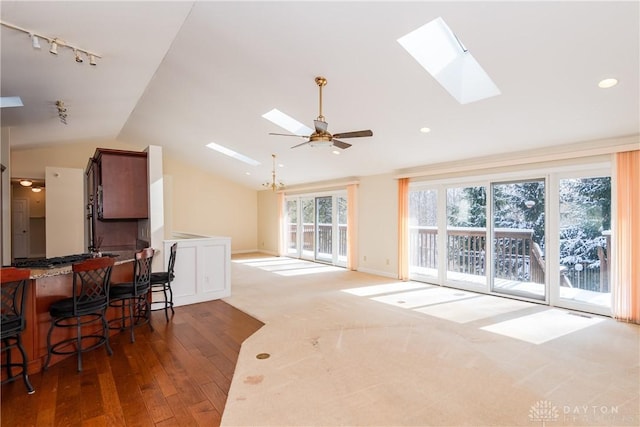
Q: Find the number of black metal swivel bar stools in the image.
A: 4